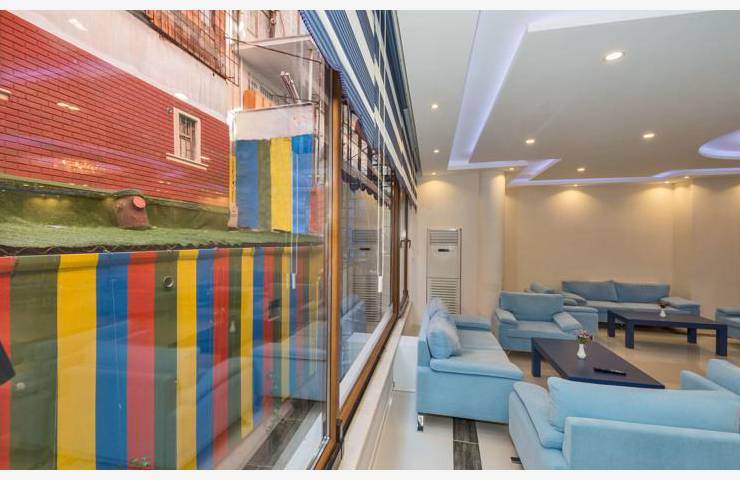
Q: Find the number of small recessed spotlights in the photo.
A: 11